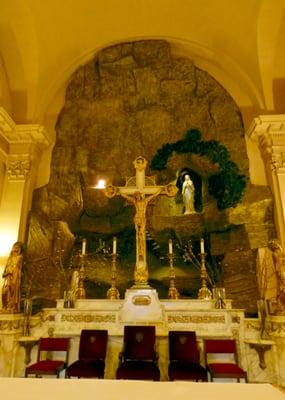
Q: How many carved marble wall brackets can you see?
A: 2